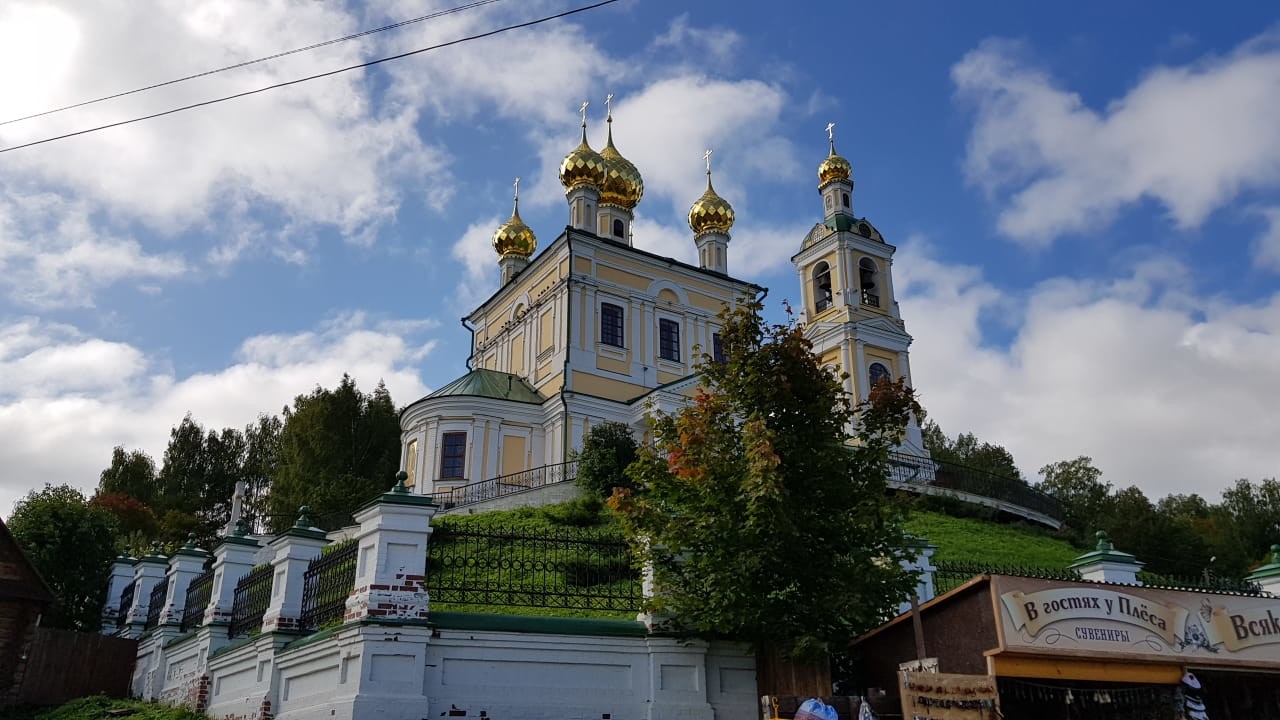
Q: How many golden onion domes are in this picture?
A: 5